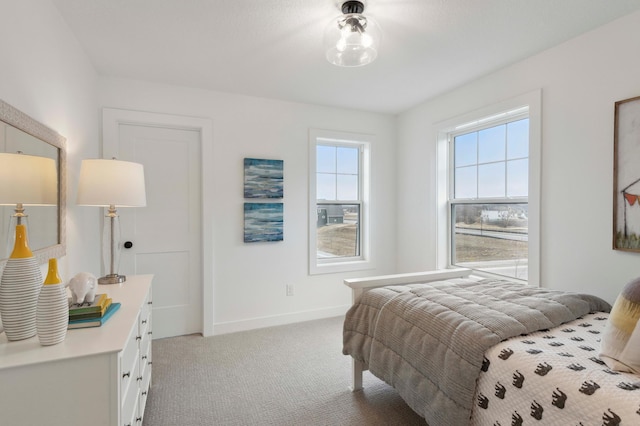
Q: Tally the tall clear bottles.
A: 0